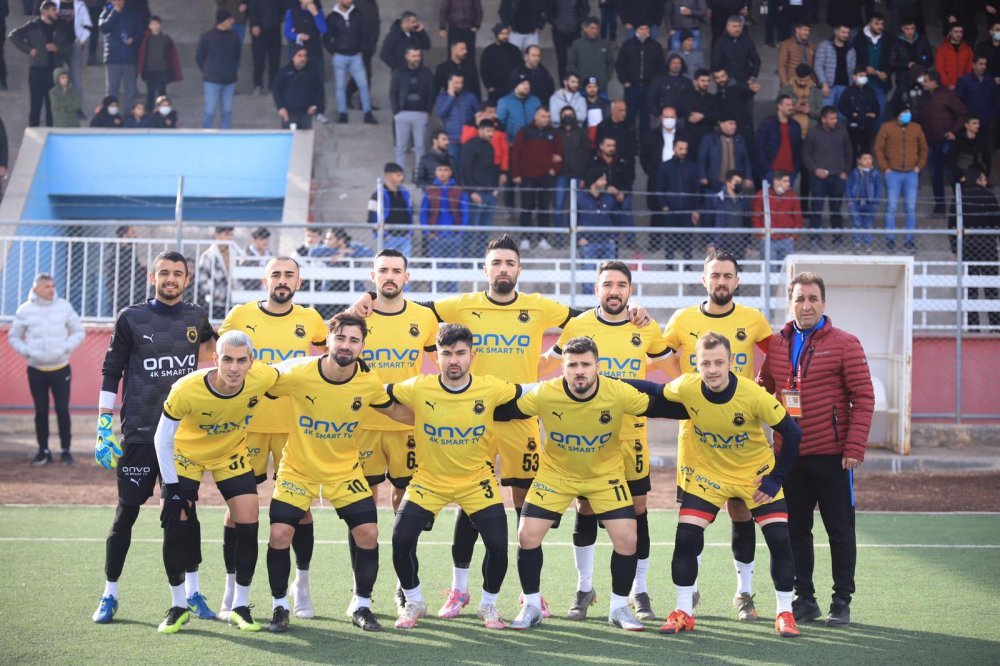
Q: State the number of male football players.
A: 11